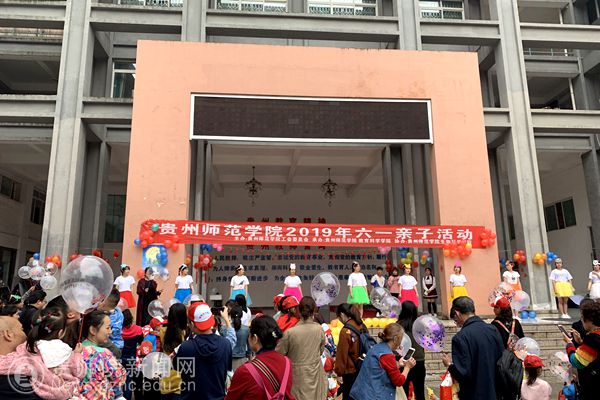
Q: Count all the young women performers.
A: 10